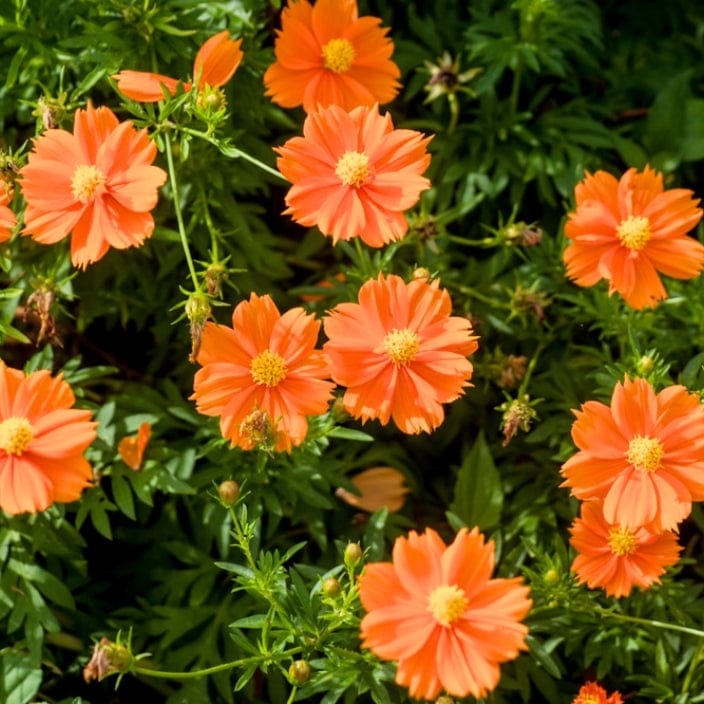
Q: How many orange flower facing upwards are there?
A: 10